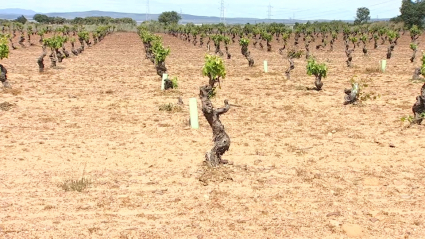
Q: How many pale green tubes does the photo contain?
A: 4